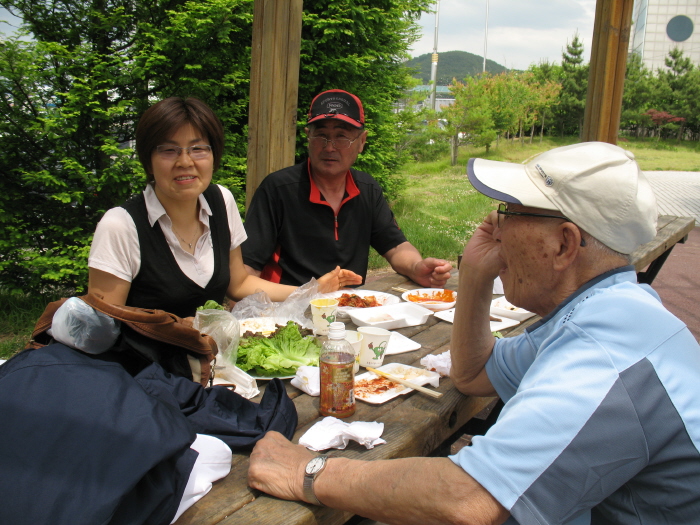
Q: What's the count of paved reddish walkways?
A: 1